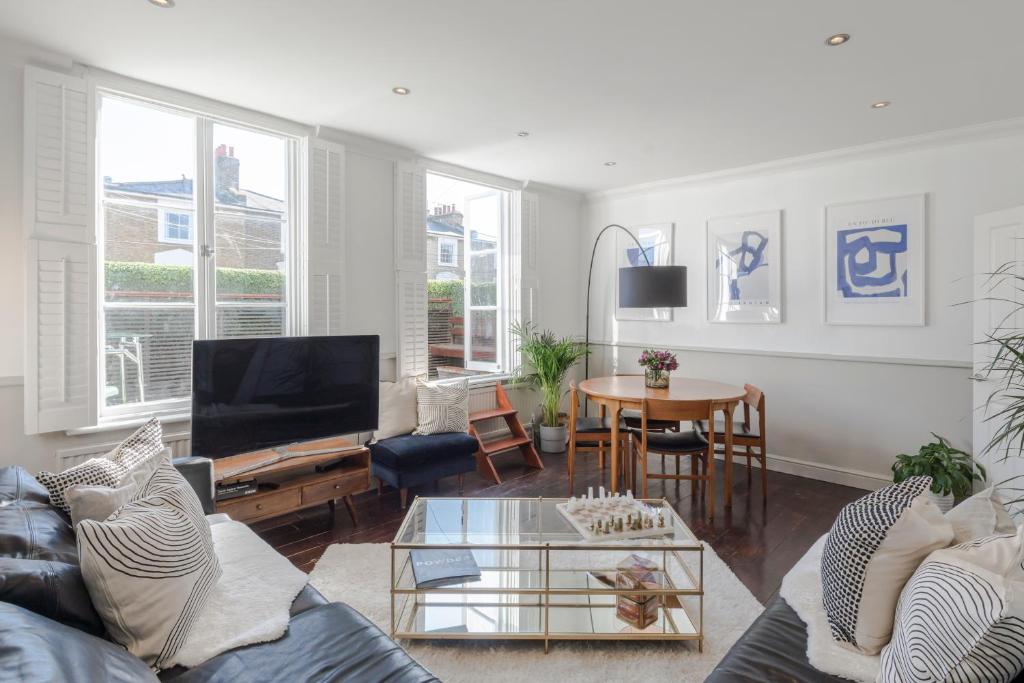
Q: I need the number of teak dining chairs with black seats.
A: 4